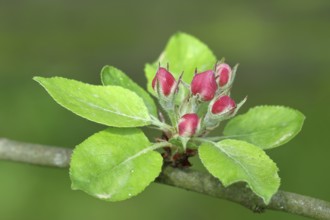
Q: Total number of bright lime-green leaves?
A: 6